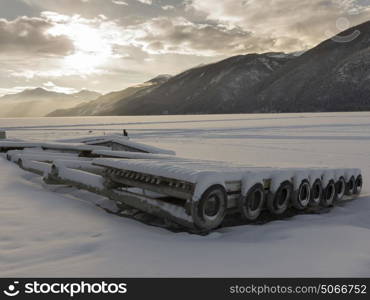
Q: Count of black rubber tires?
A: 9